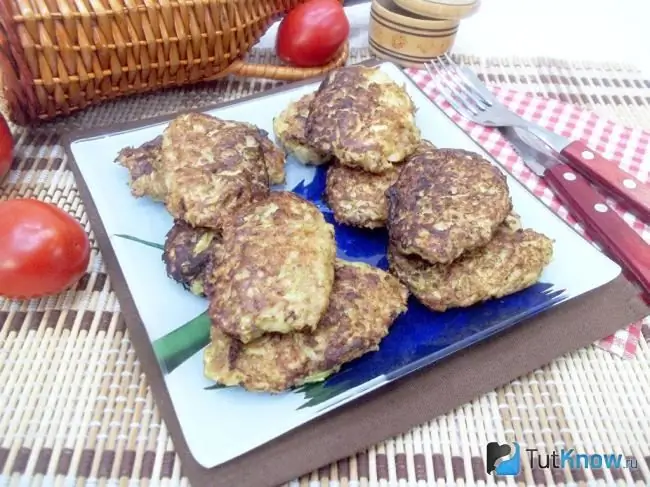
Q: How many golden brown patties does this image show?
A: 10